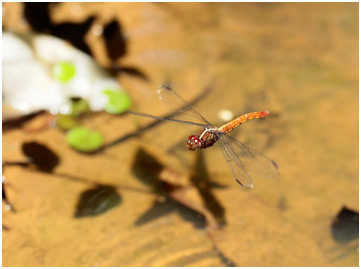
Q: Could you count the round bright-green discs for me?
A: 3